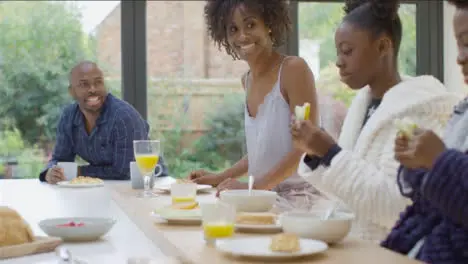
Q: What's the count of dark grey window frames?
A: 3